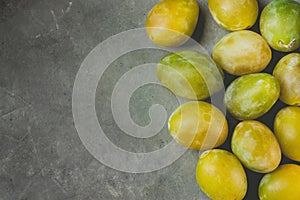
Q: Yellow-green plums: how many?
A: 12